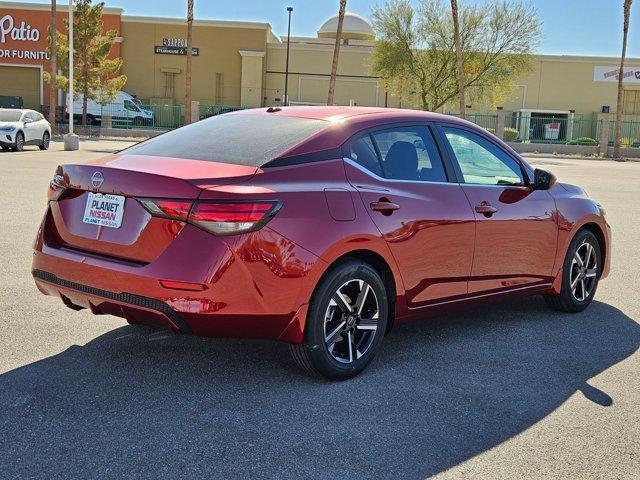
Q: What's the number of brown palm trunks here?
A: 5